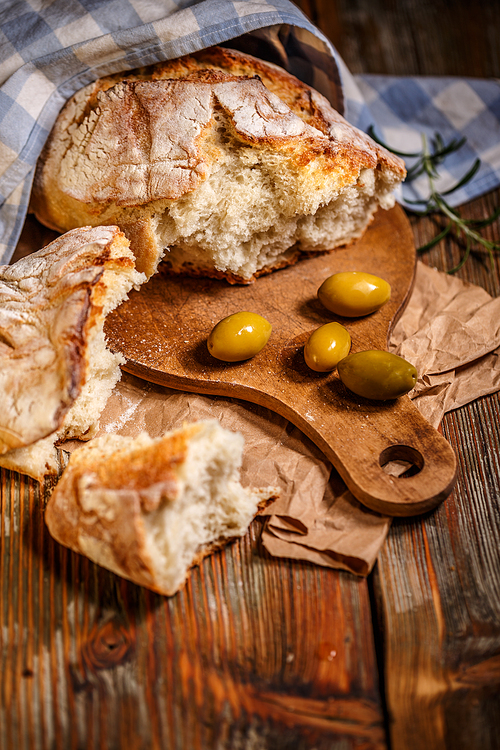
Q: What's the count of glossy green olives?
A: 4